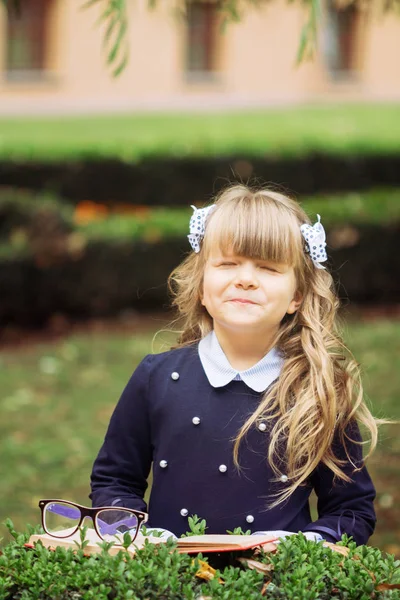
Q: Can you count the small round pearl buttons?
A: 8